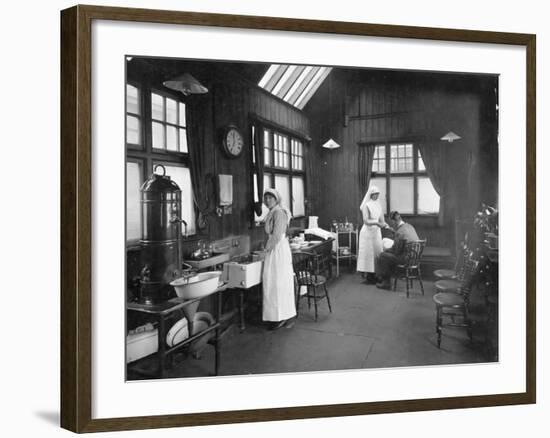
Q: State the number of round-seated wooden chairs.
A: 5